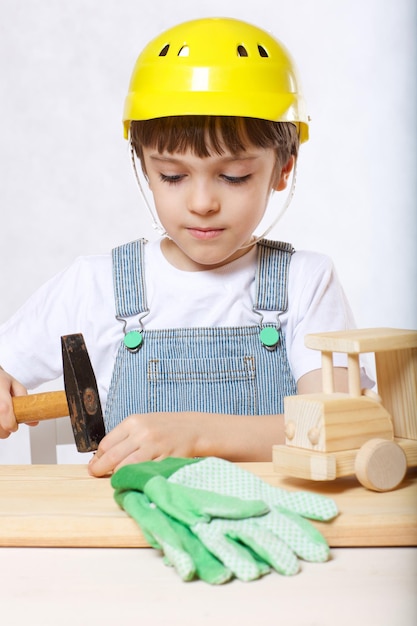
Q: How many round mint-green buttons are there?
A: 2